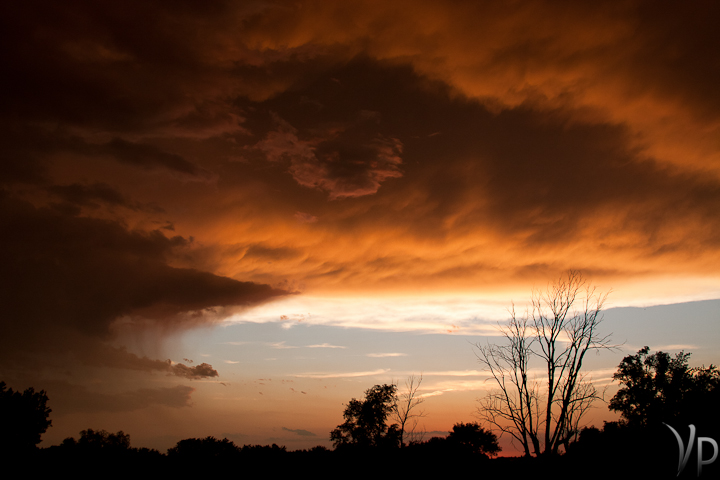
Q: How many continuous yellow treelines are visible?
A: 0